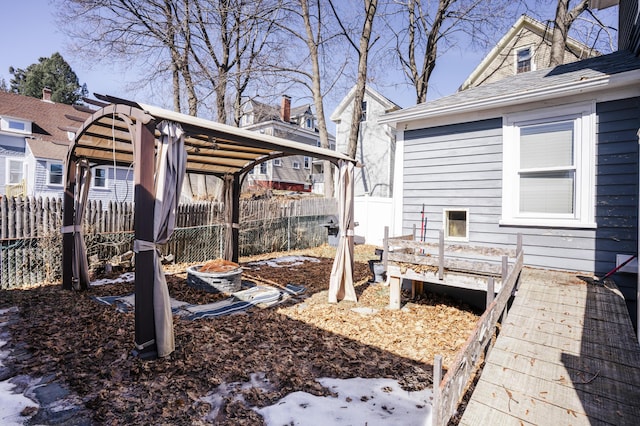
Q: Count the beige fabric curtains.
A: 4